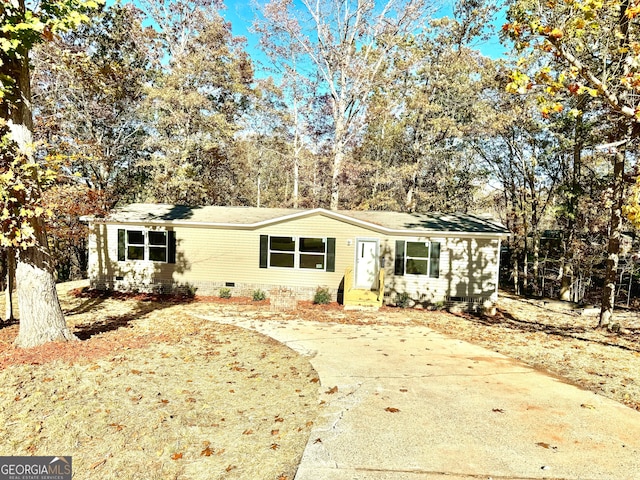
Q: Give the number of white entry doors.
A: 1